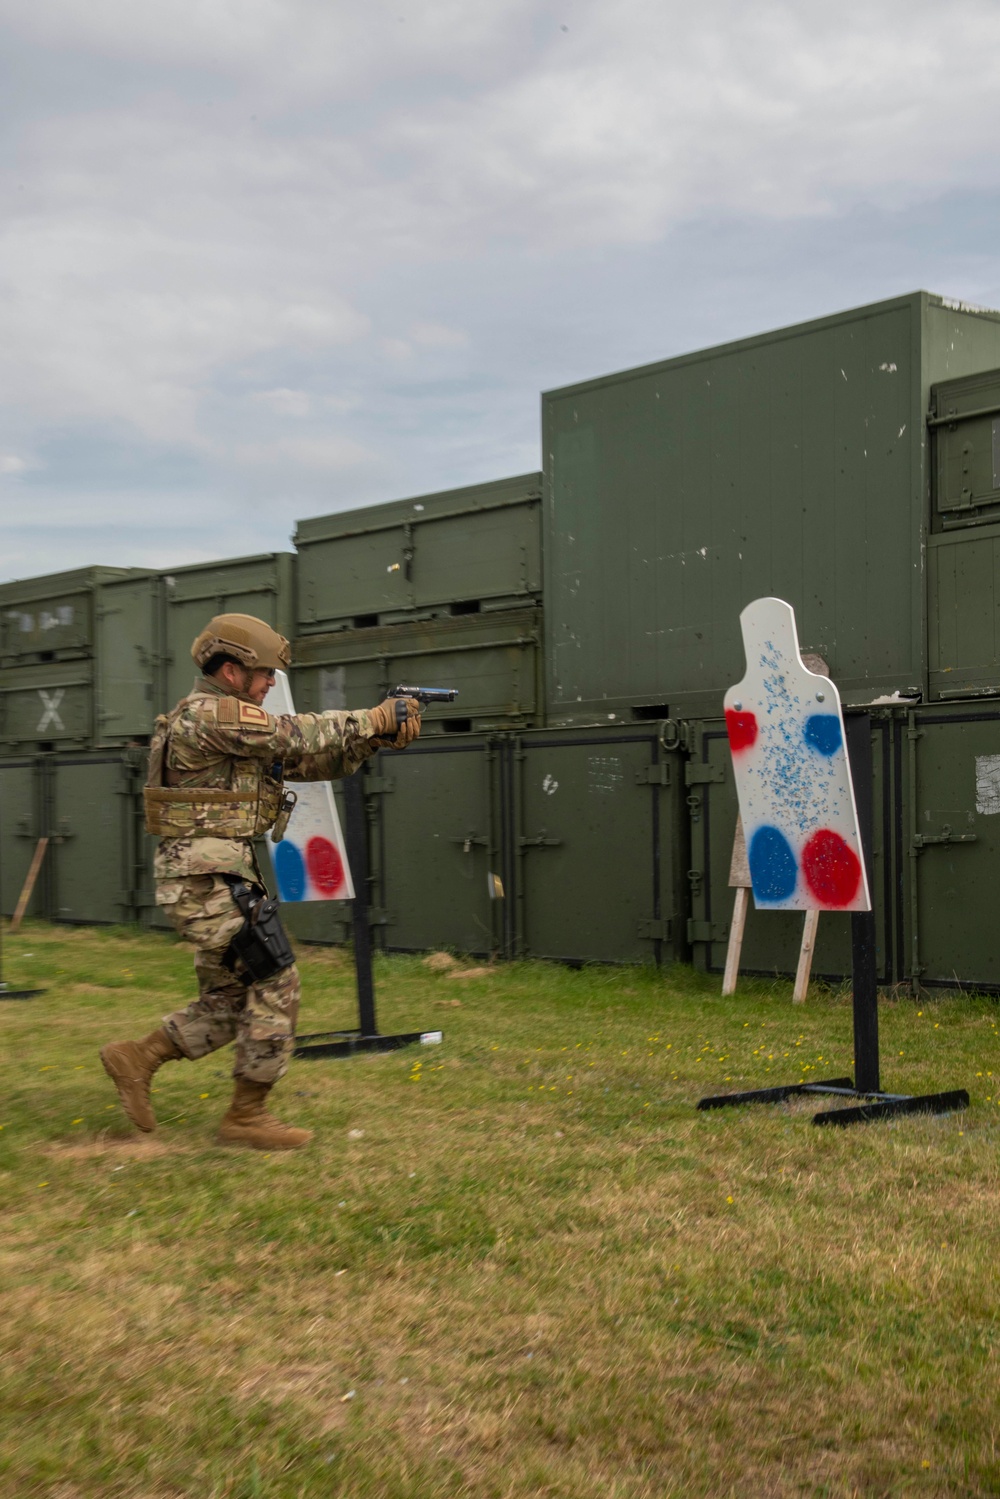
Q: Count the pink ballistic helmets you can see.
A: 0